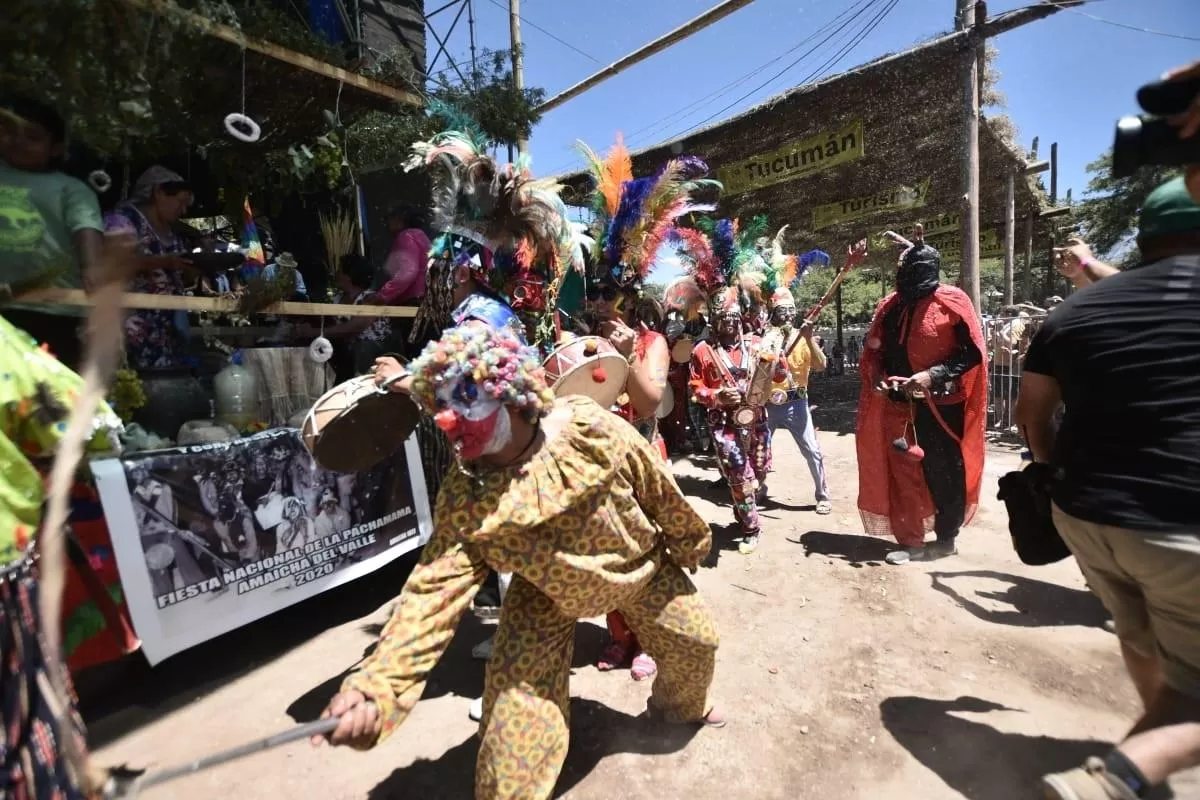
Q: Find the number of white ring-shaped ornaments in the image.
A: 3